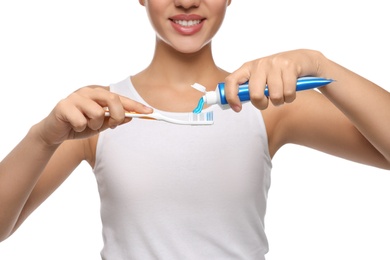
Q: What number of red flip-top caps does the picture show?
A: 0